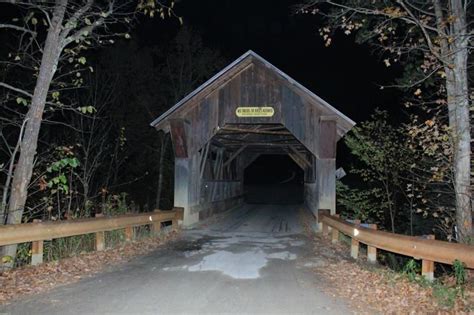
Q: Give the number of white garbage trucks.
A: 0